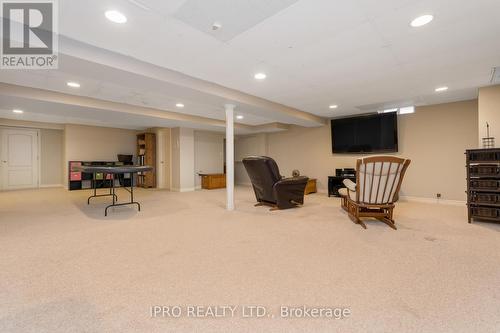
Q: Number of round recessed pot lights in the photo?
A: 9